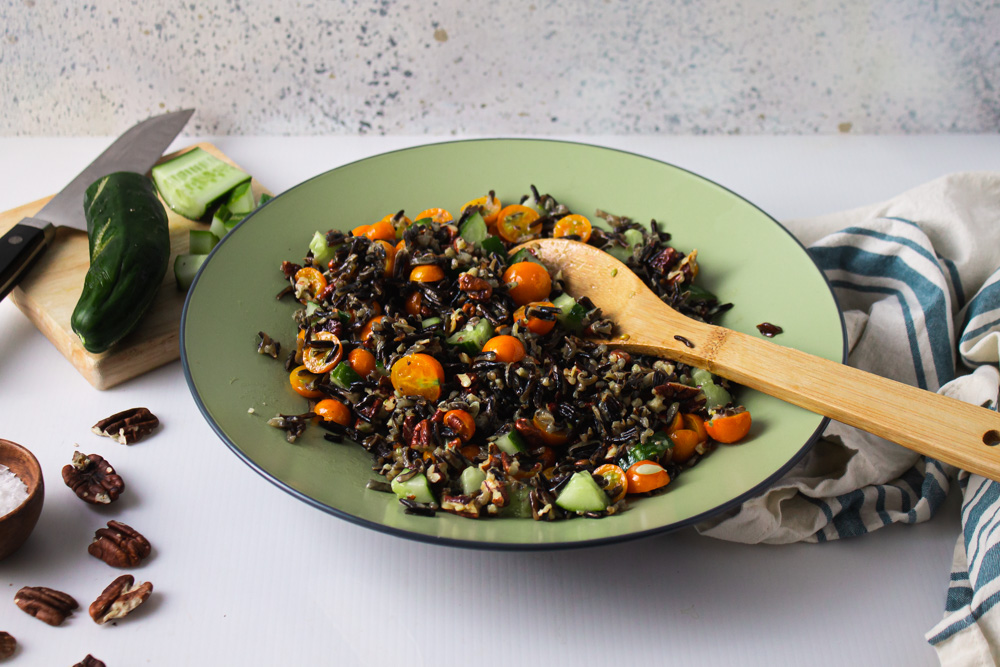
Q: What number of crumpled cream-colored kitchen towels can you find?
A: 1